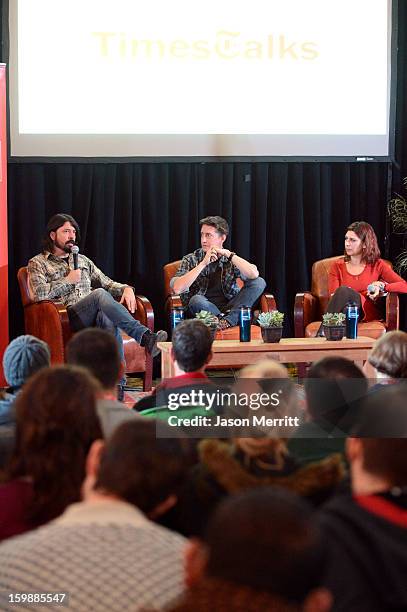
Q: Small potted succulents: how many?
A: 3